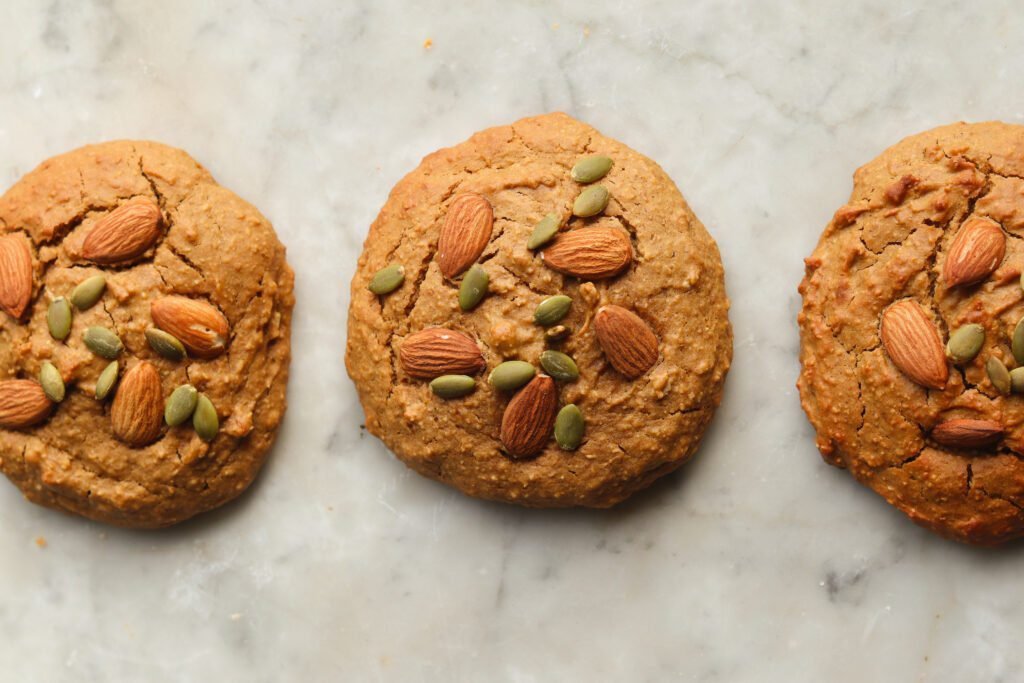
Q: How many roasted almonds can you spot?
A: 13